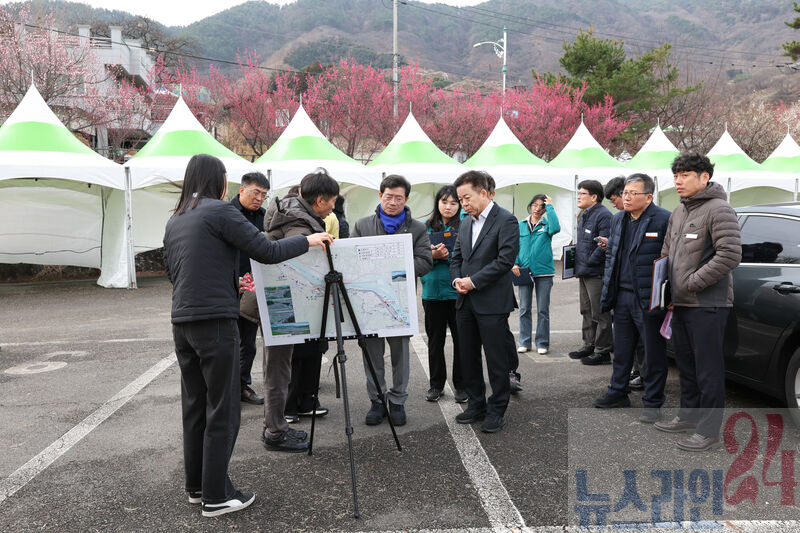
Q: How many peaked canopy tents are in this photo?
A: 9